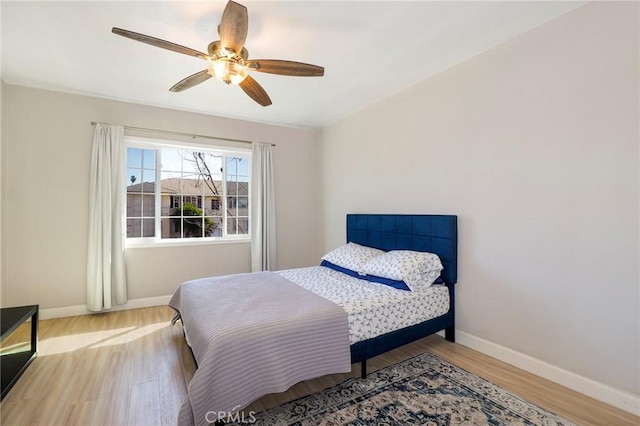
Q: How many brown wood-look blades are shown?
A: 5